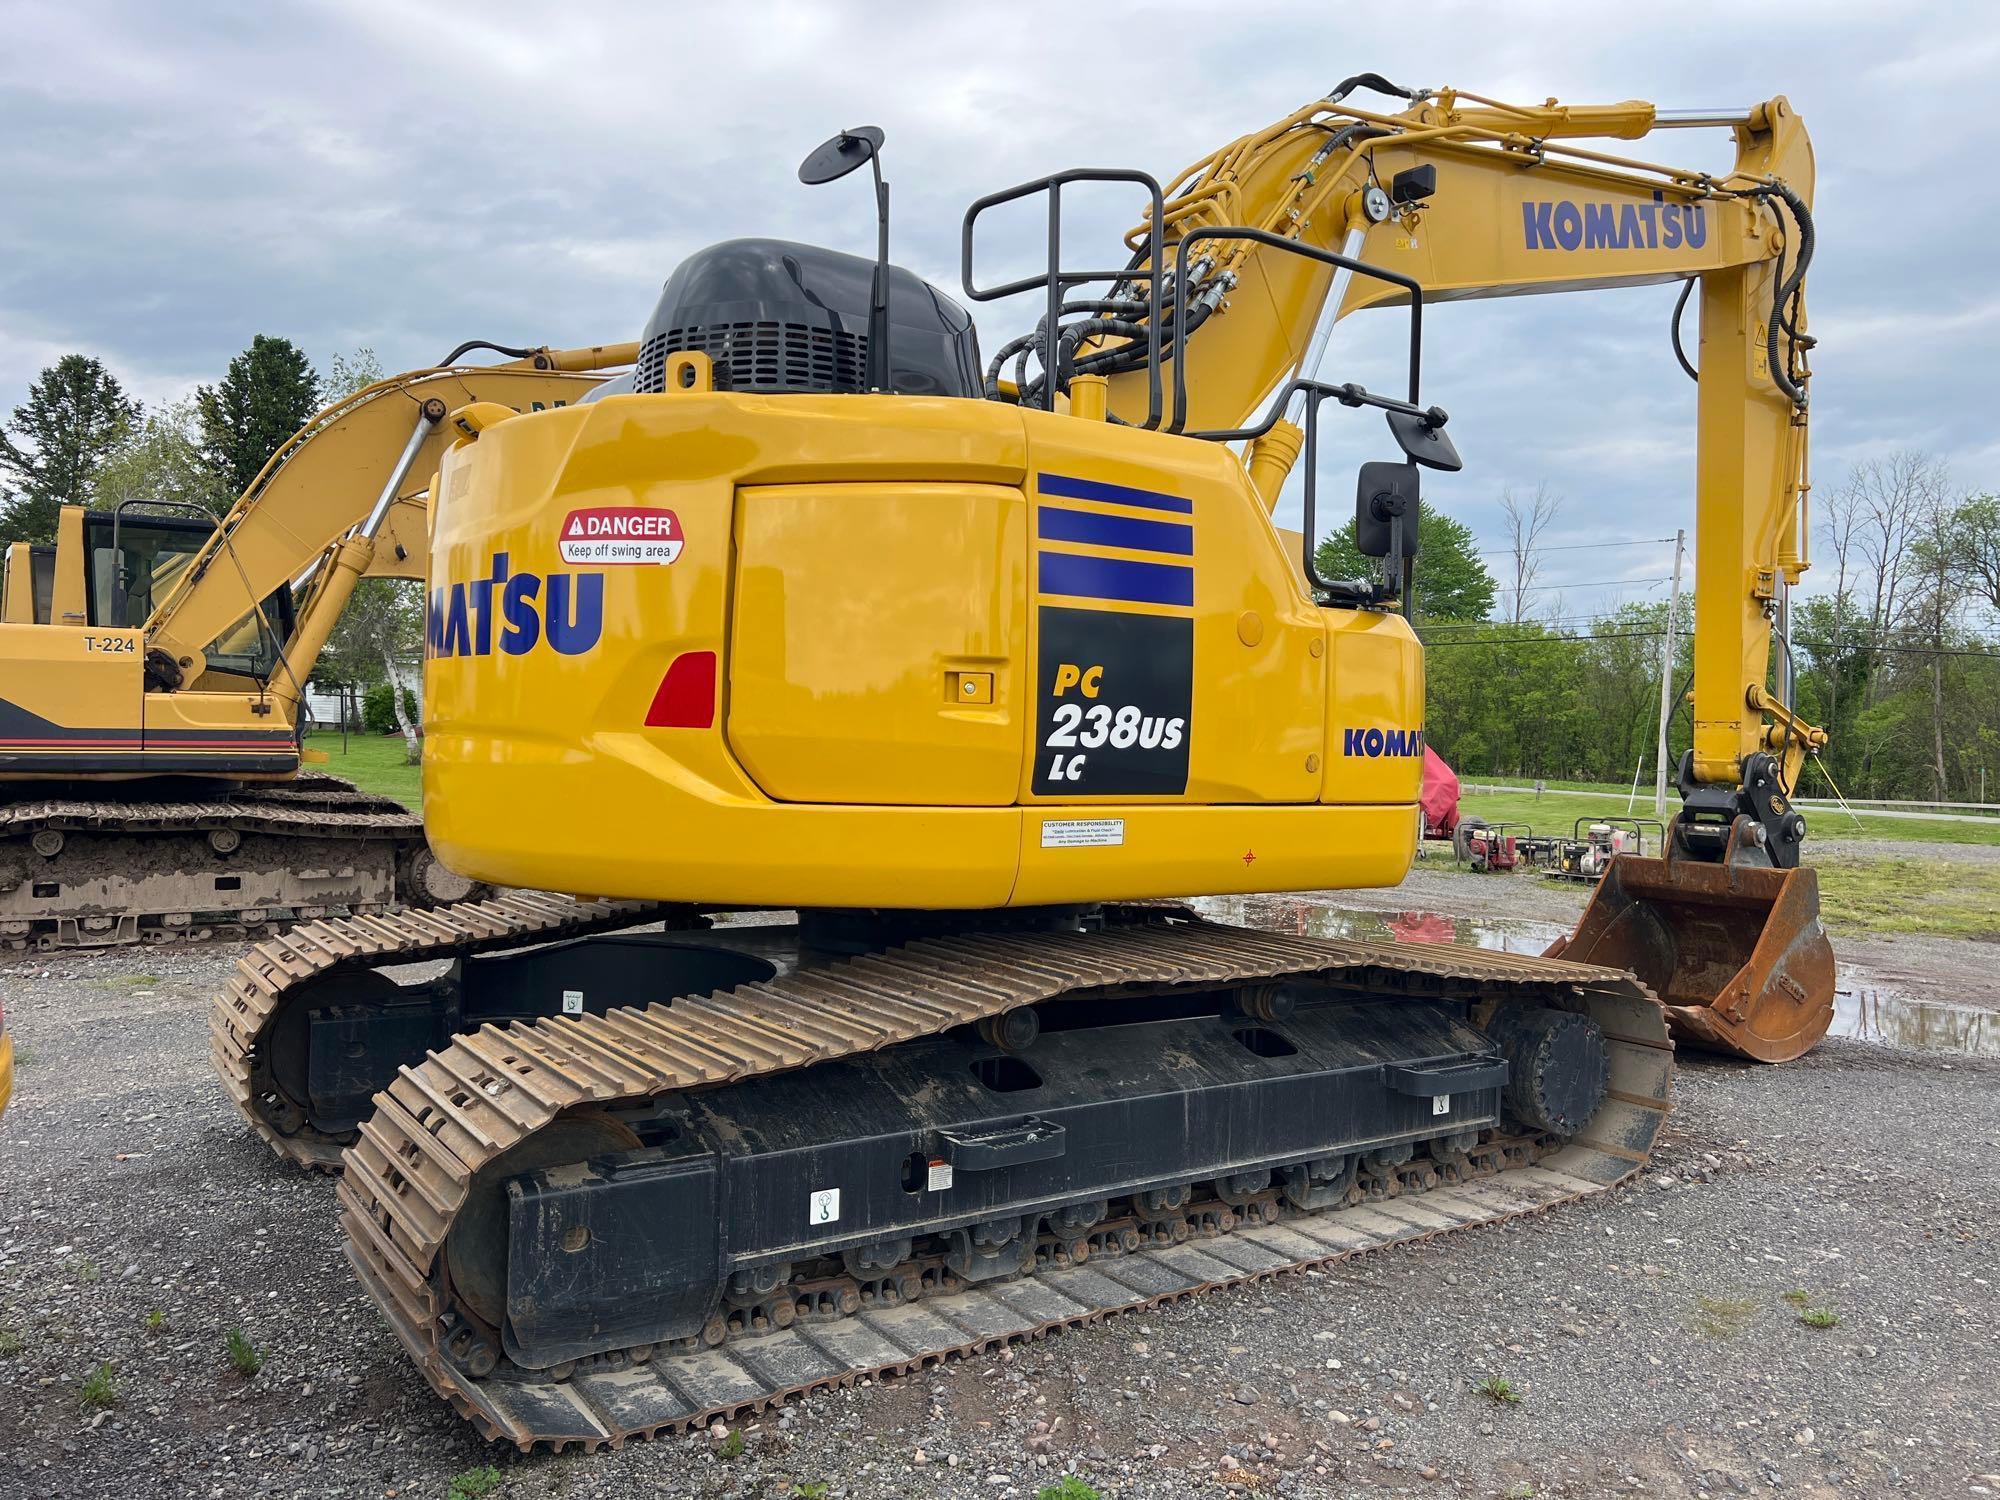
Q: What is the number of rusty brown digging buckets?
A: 1